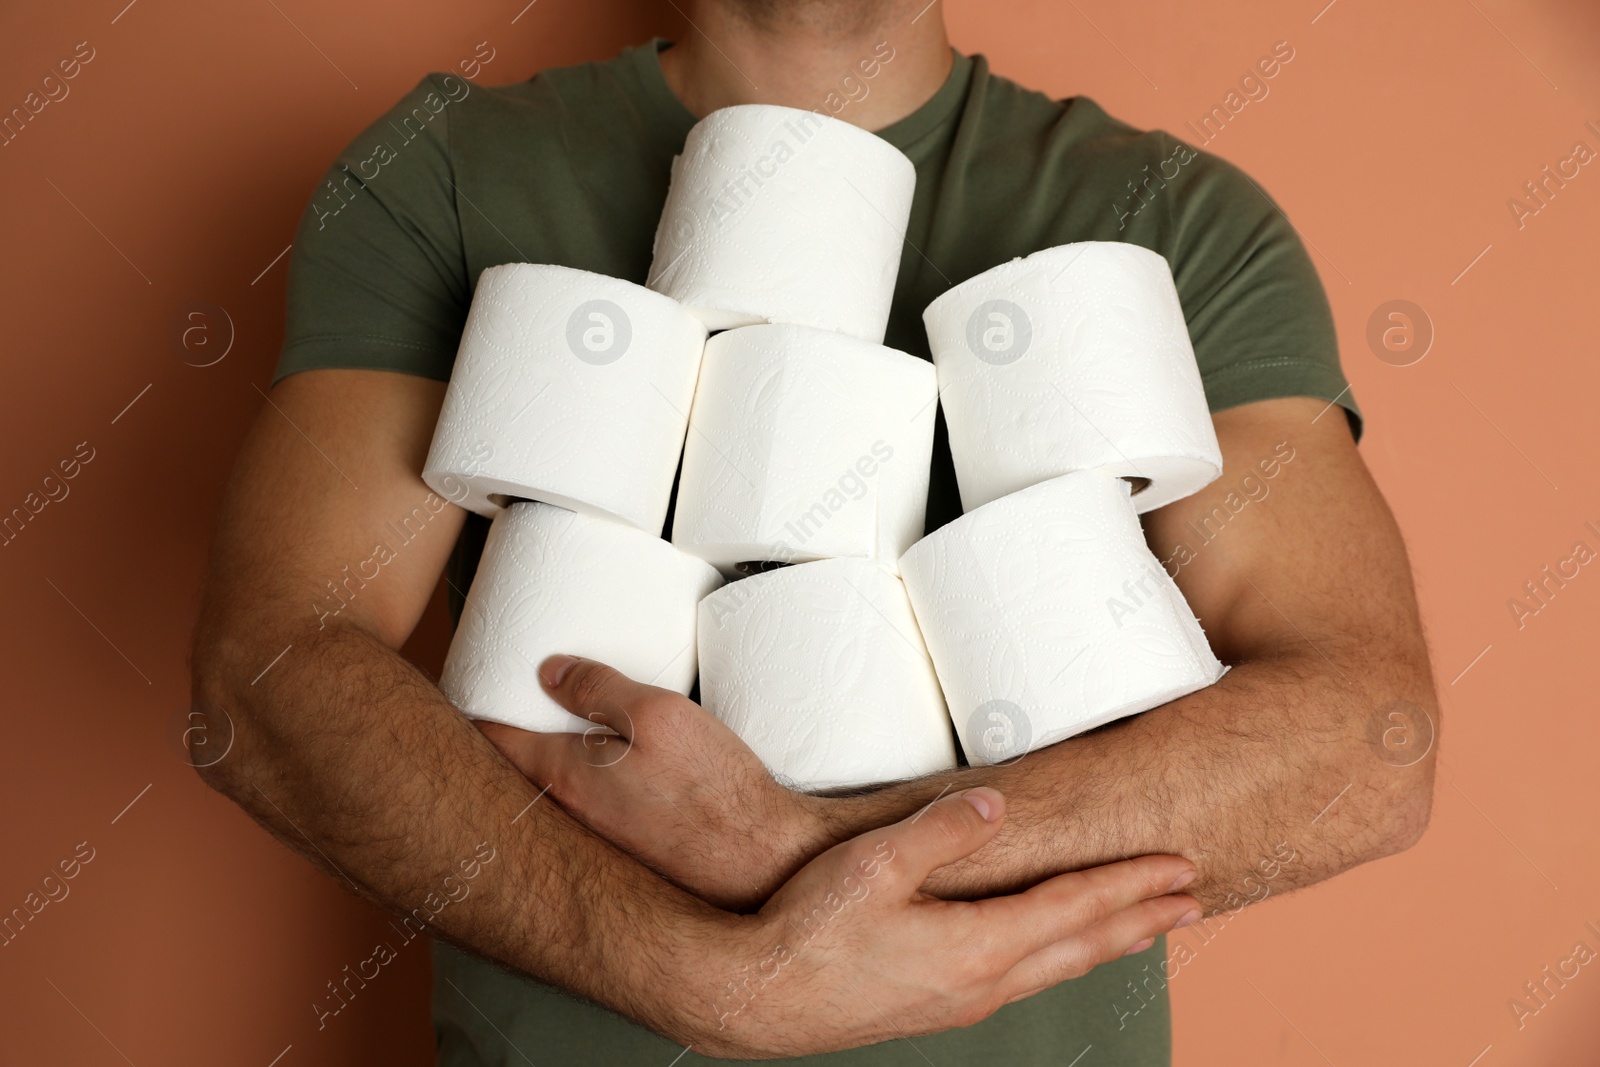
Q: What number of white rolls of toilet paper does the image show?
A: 7